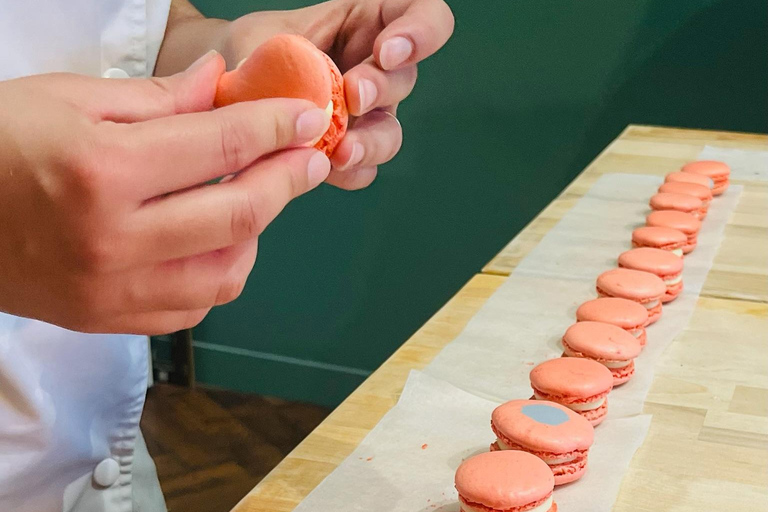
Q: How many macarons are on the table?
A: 13